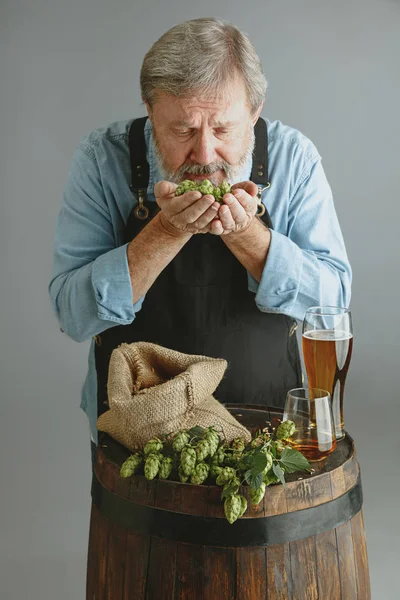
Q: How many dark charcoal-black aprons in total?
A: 1